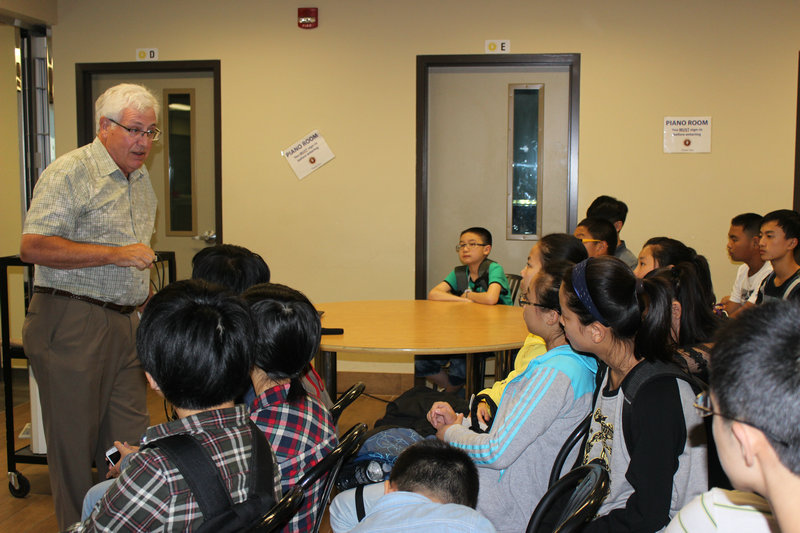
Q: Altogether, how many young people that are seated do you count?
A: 15